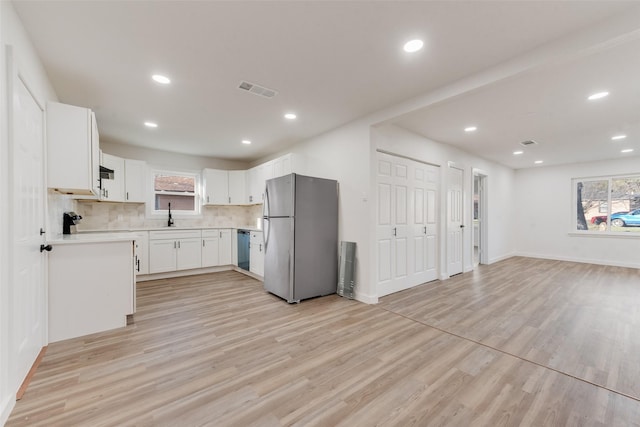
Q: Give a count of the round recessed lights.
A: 11